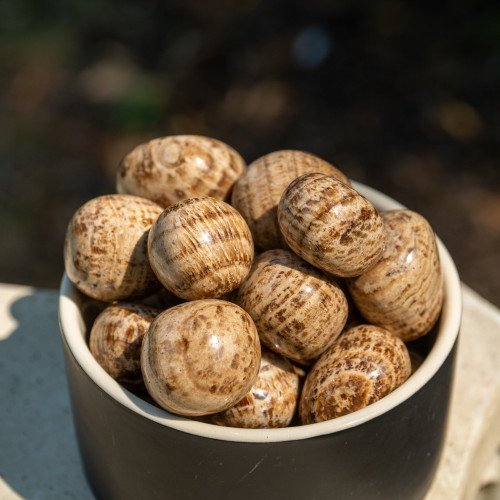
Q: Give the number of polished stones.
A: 11